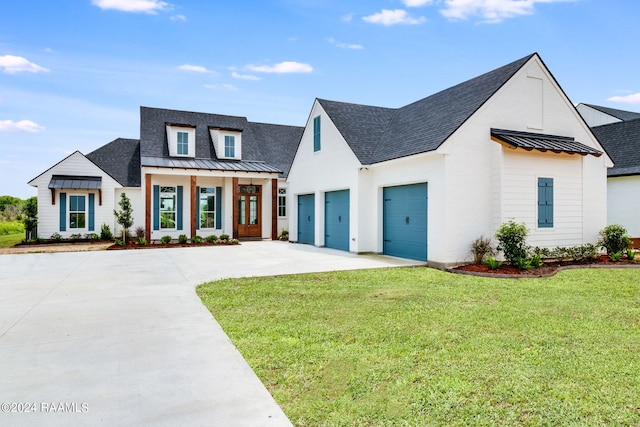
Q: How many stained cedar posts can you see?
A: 4